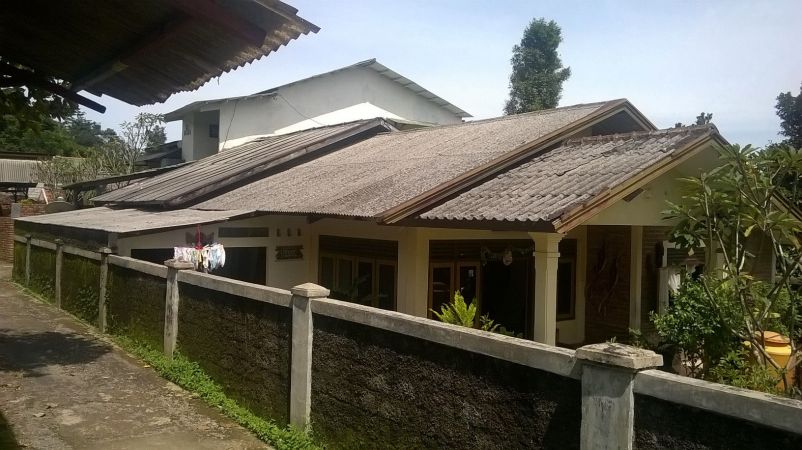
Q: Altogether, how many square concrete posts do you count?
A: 6